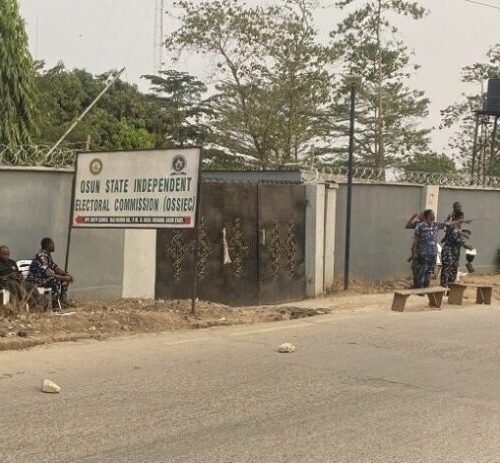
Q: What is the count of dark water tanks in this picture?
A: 1